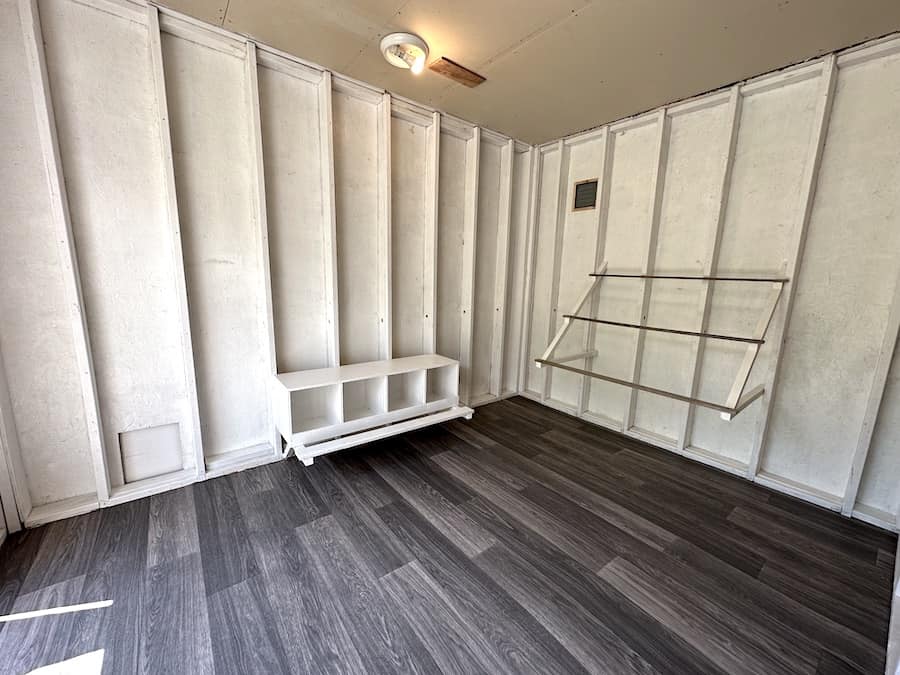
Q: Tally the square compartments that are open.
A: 4